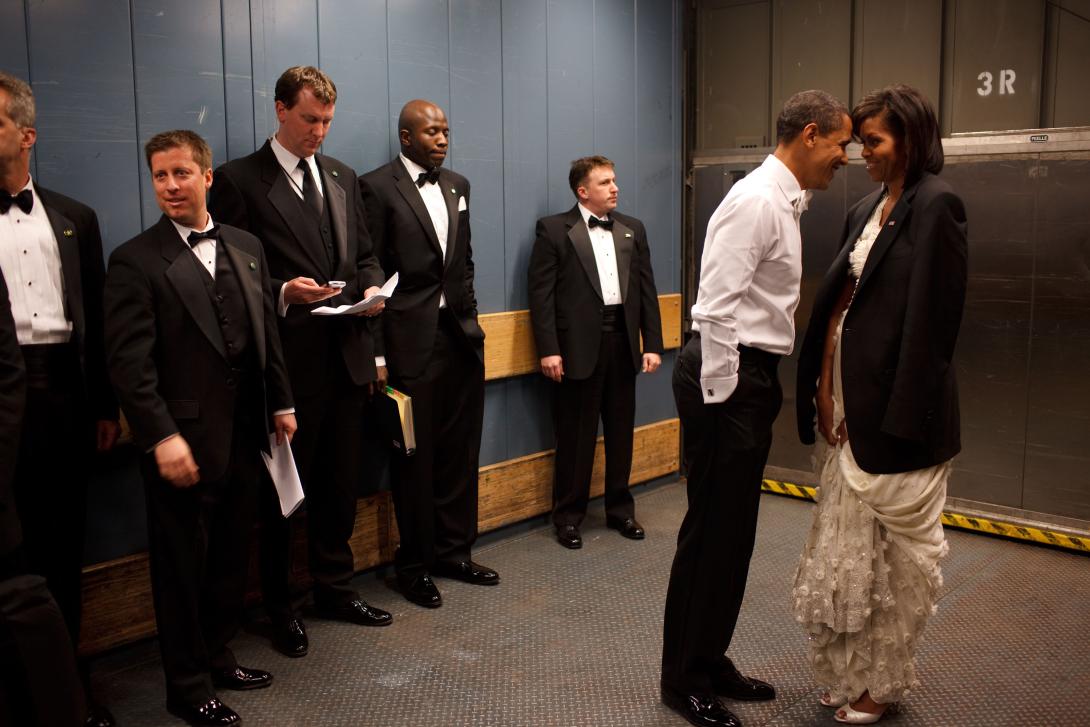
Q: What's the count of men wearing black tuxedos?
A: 5